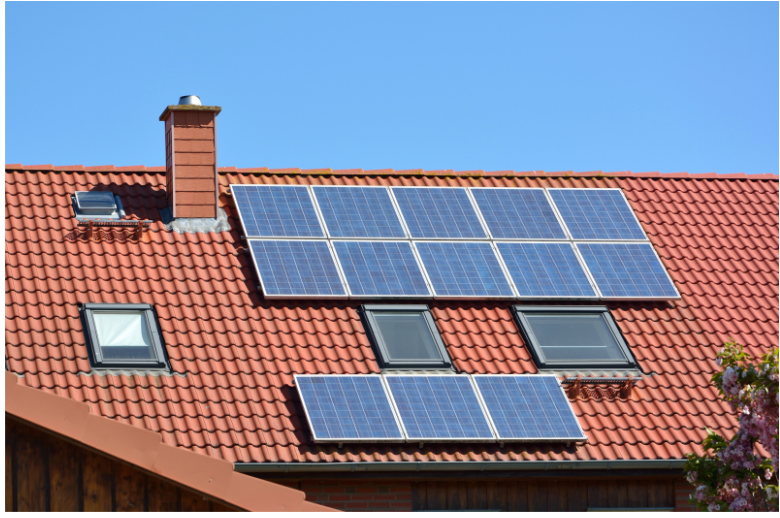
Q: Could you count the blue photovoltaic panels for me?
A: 13